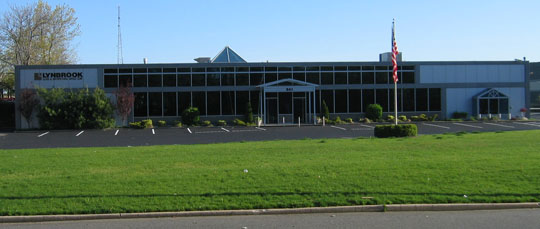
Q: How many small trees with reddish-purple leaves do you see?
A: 2